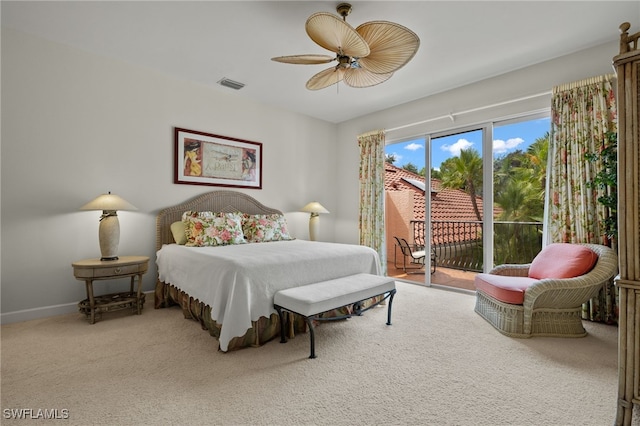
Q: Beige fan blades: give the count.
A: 5